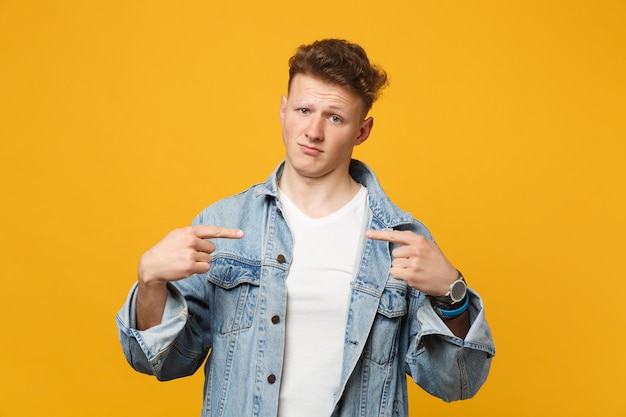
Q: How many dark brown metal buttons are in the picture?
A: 4